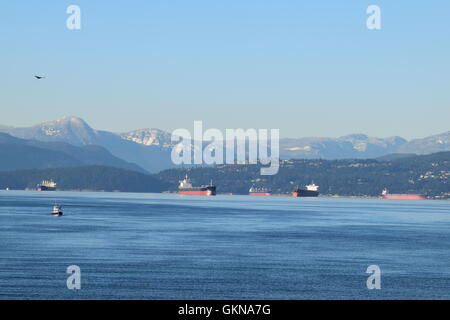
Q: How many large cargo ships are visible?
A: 5